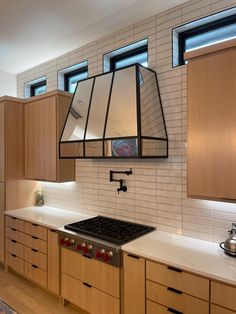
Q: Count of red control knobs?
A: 6